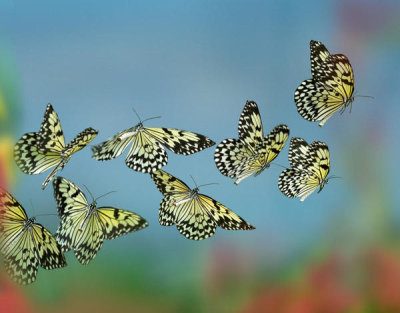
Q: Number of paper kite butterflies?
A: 8